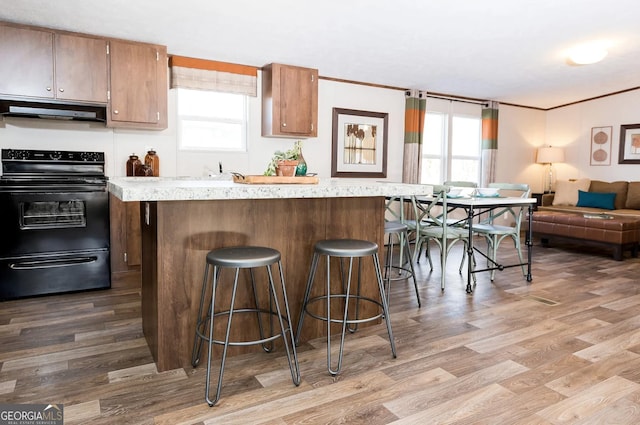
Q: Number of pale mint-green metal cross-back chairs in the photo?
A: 4